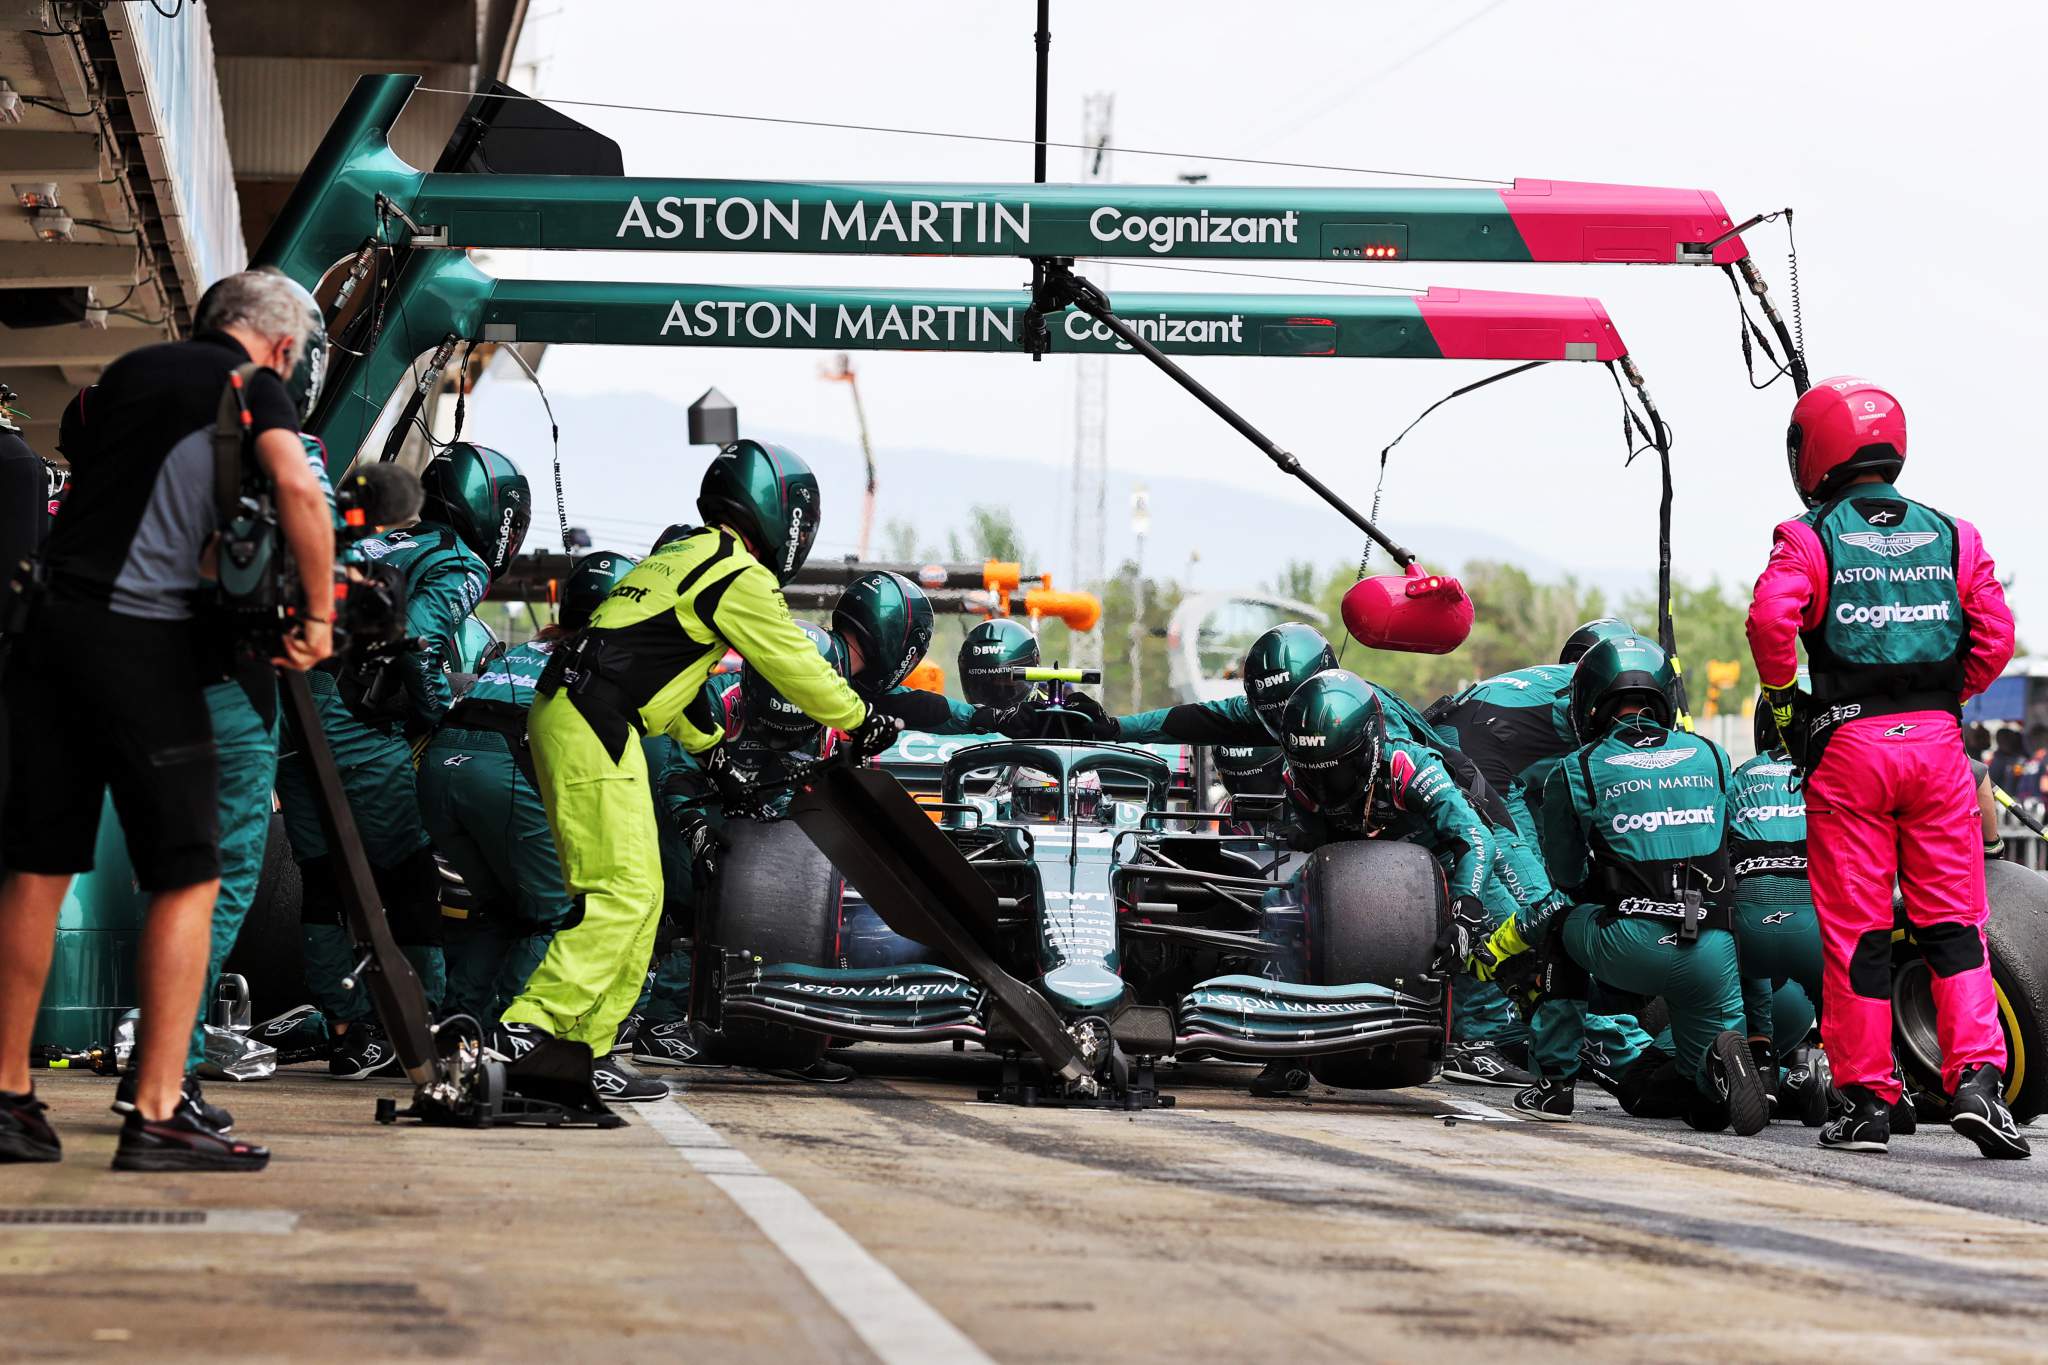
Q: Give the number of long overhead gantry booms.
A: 2